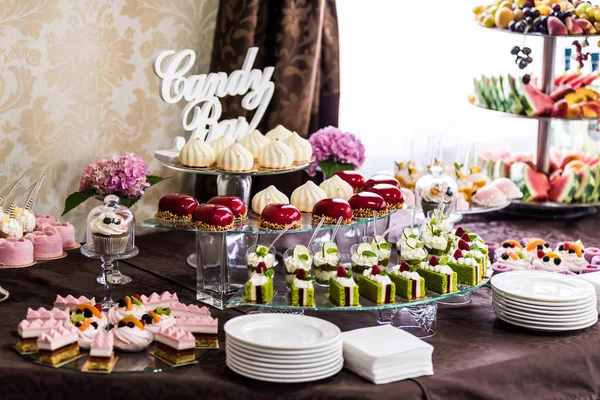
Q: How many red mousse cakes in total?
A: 9